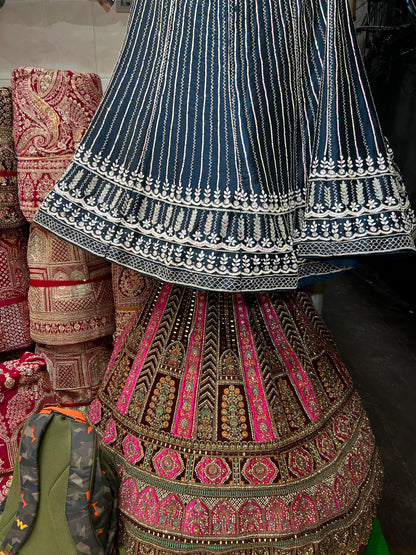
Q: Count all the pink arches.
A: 11